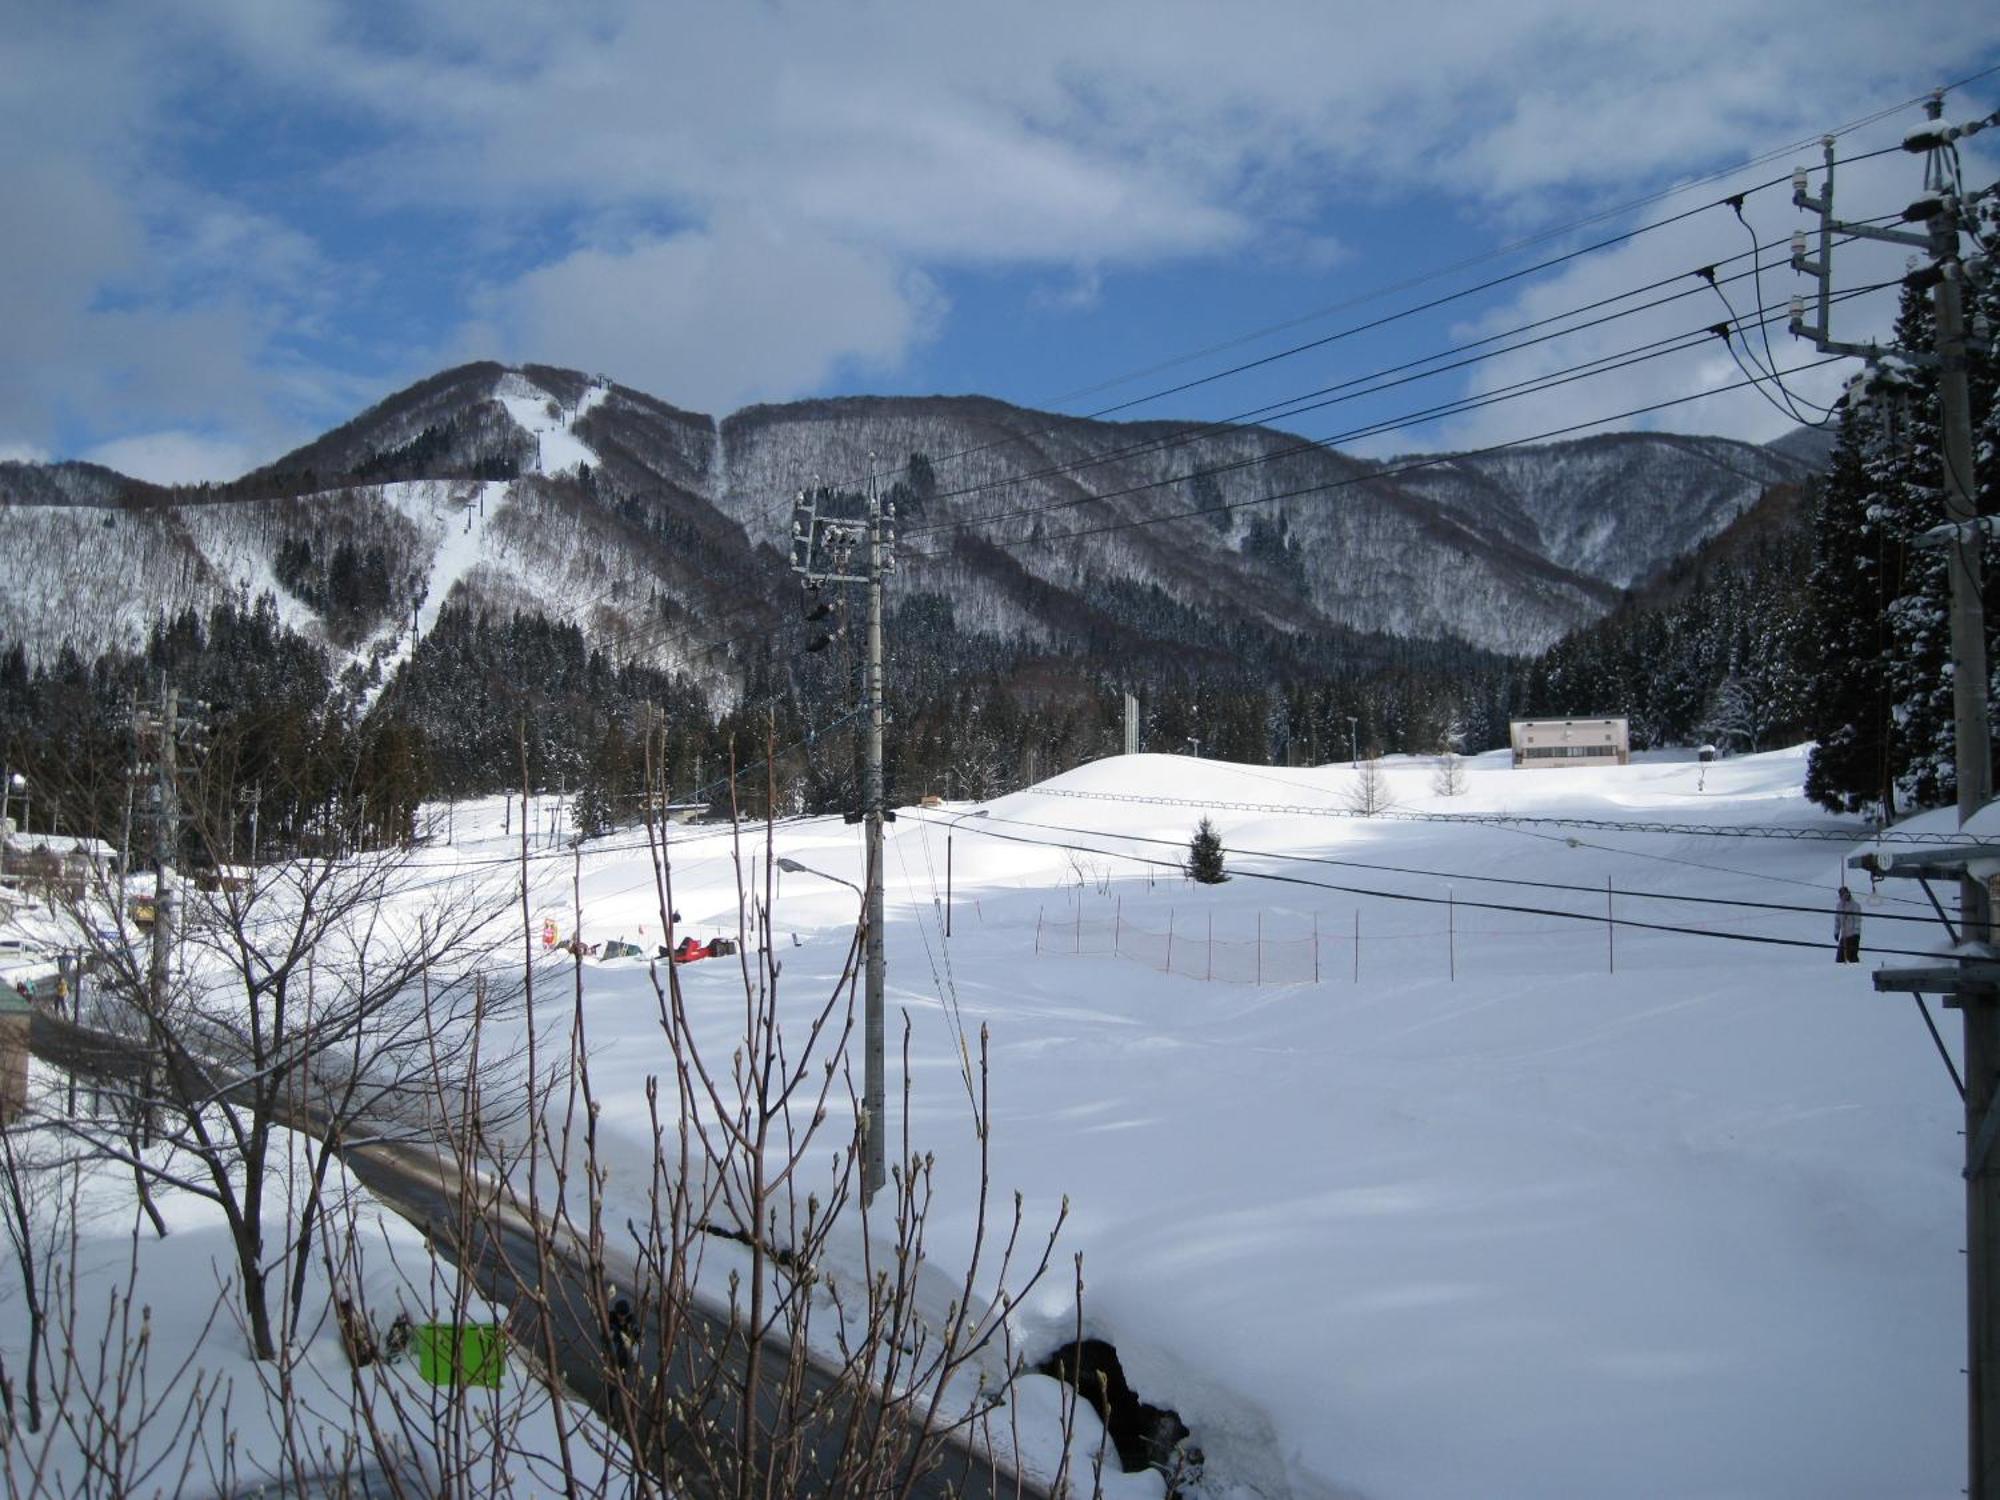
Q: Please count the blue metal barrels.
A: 0